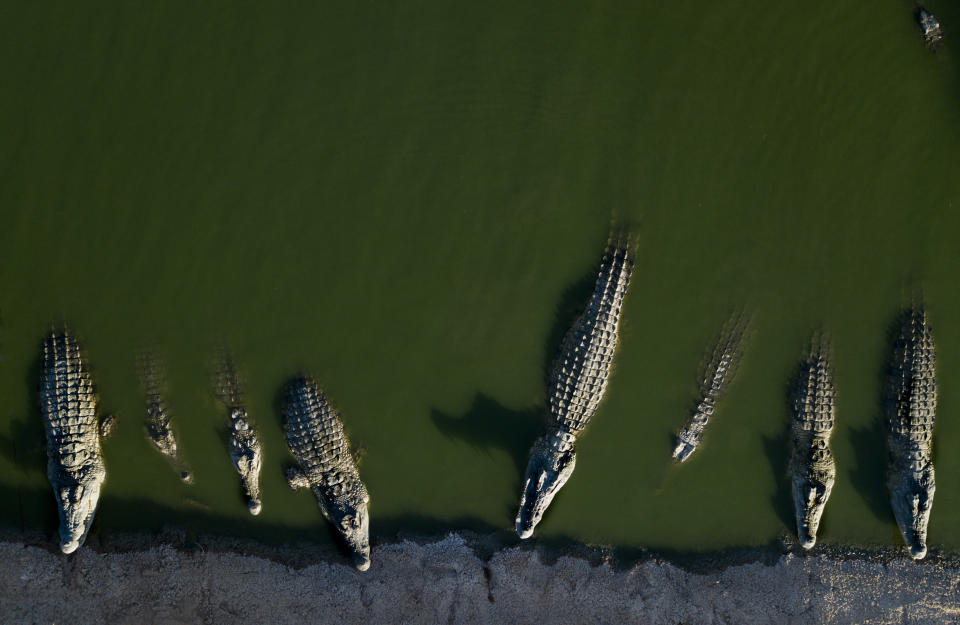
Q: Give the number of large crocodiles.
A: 5